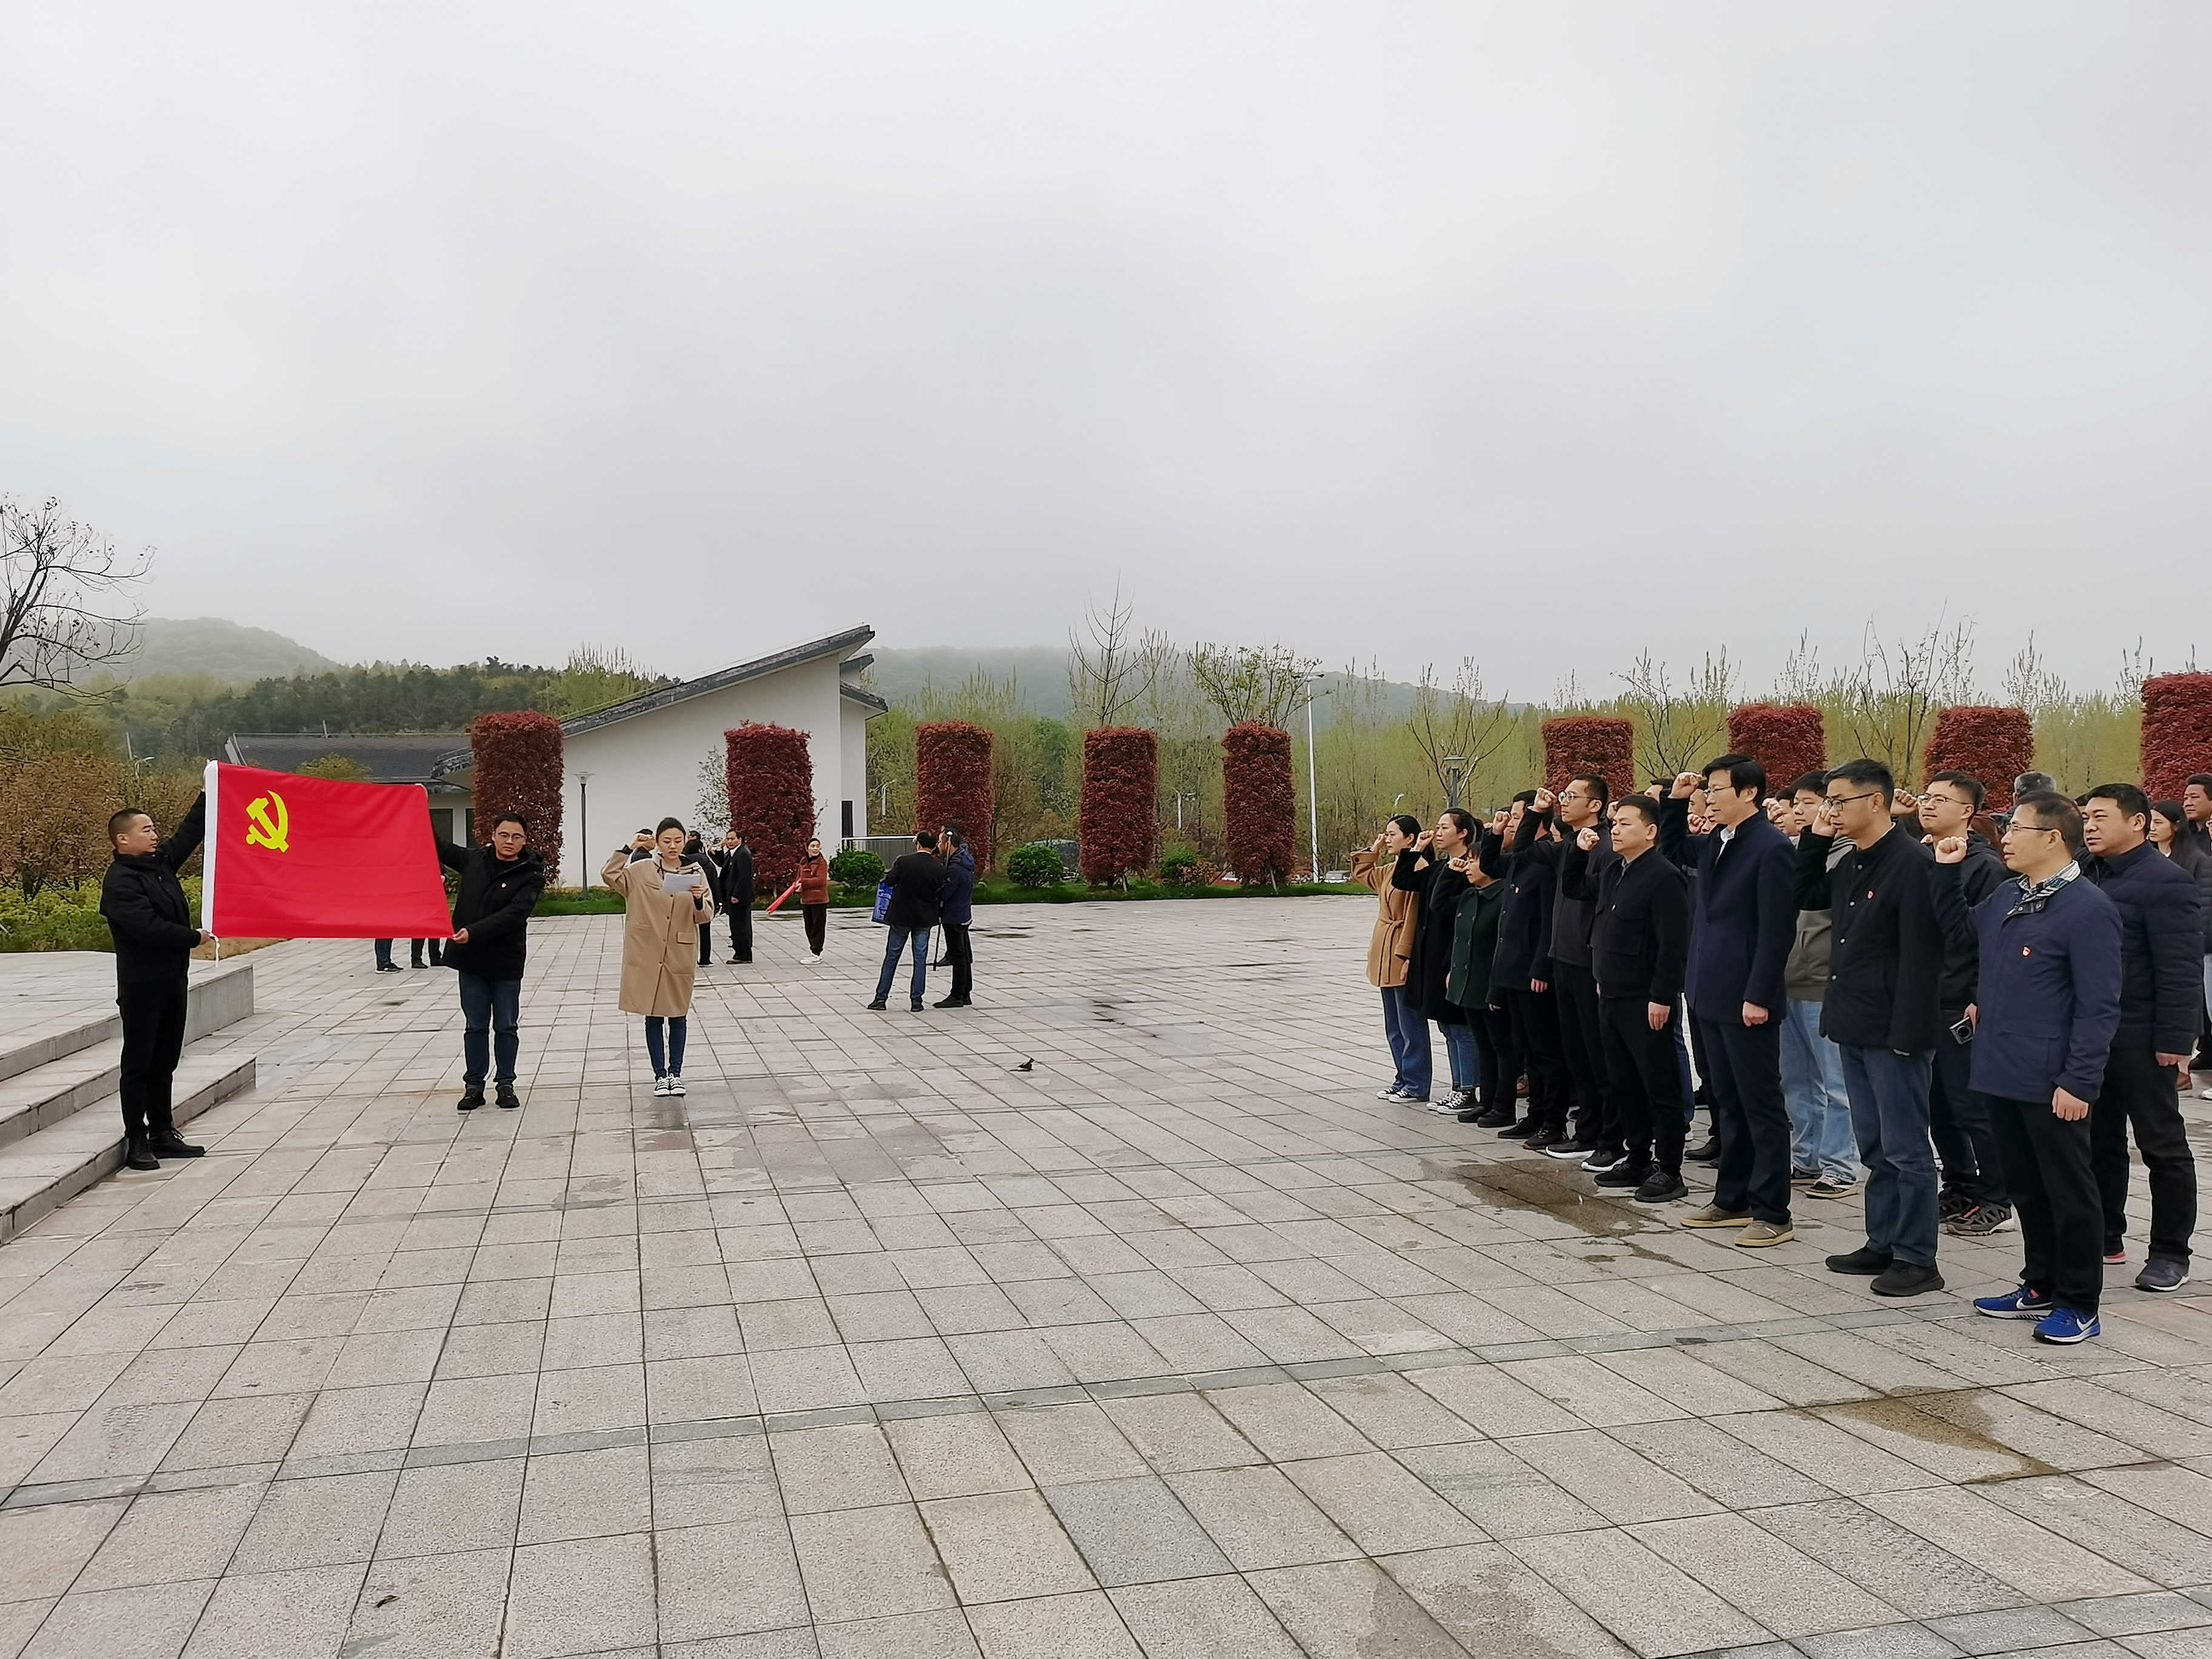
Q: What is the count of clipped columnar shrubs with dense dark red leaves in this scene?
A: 9